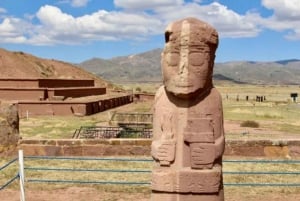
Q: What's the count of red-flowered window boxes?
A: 0